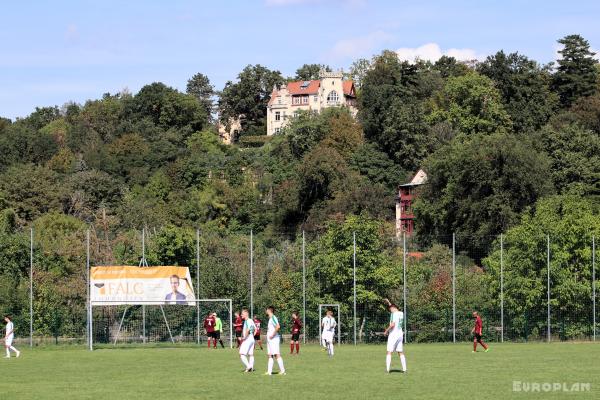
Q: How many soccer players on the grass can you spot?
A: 11